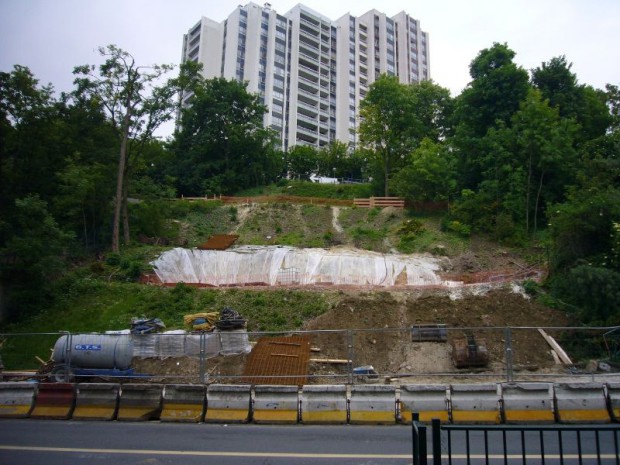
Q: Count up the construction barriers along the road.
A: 14